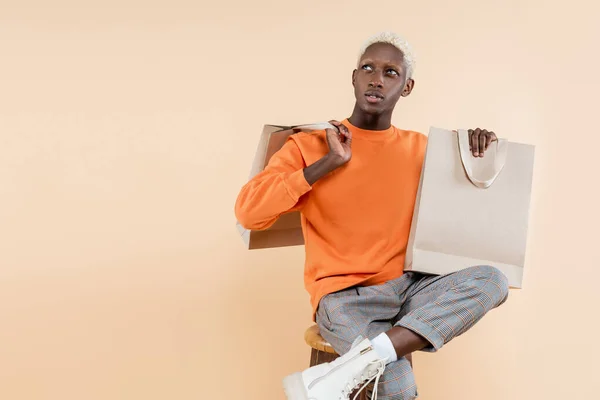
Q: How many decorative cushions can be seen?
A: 0